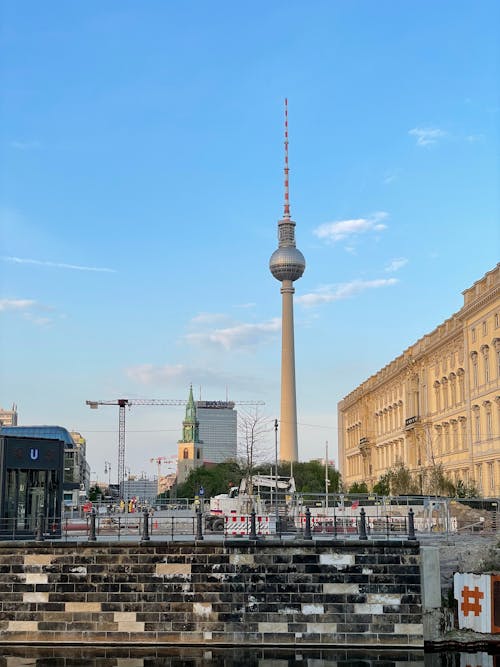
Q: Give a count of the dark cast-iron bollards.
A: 8